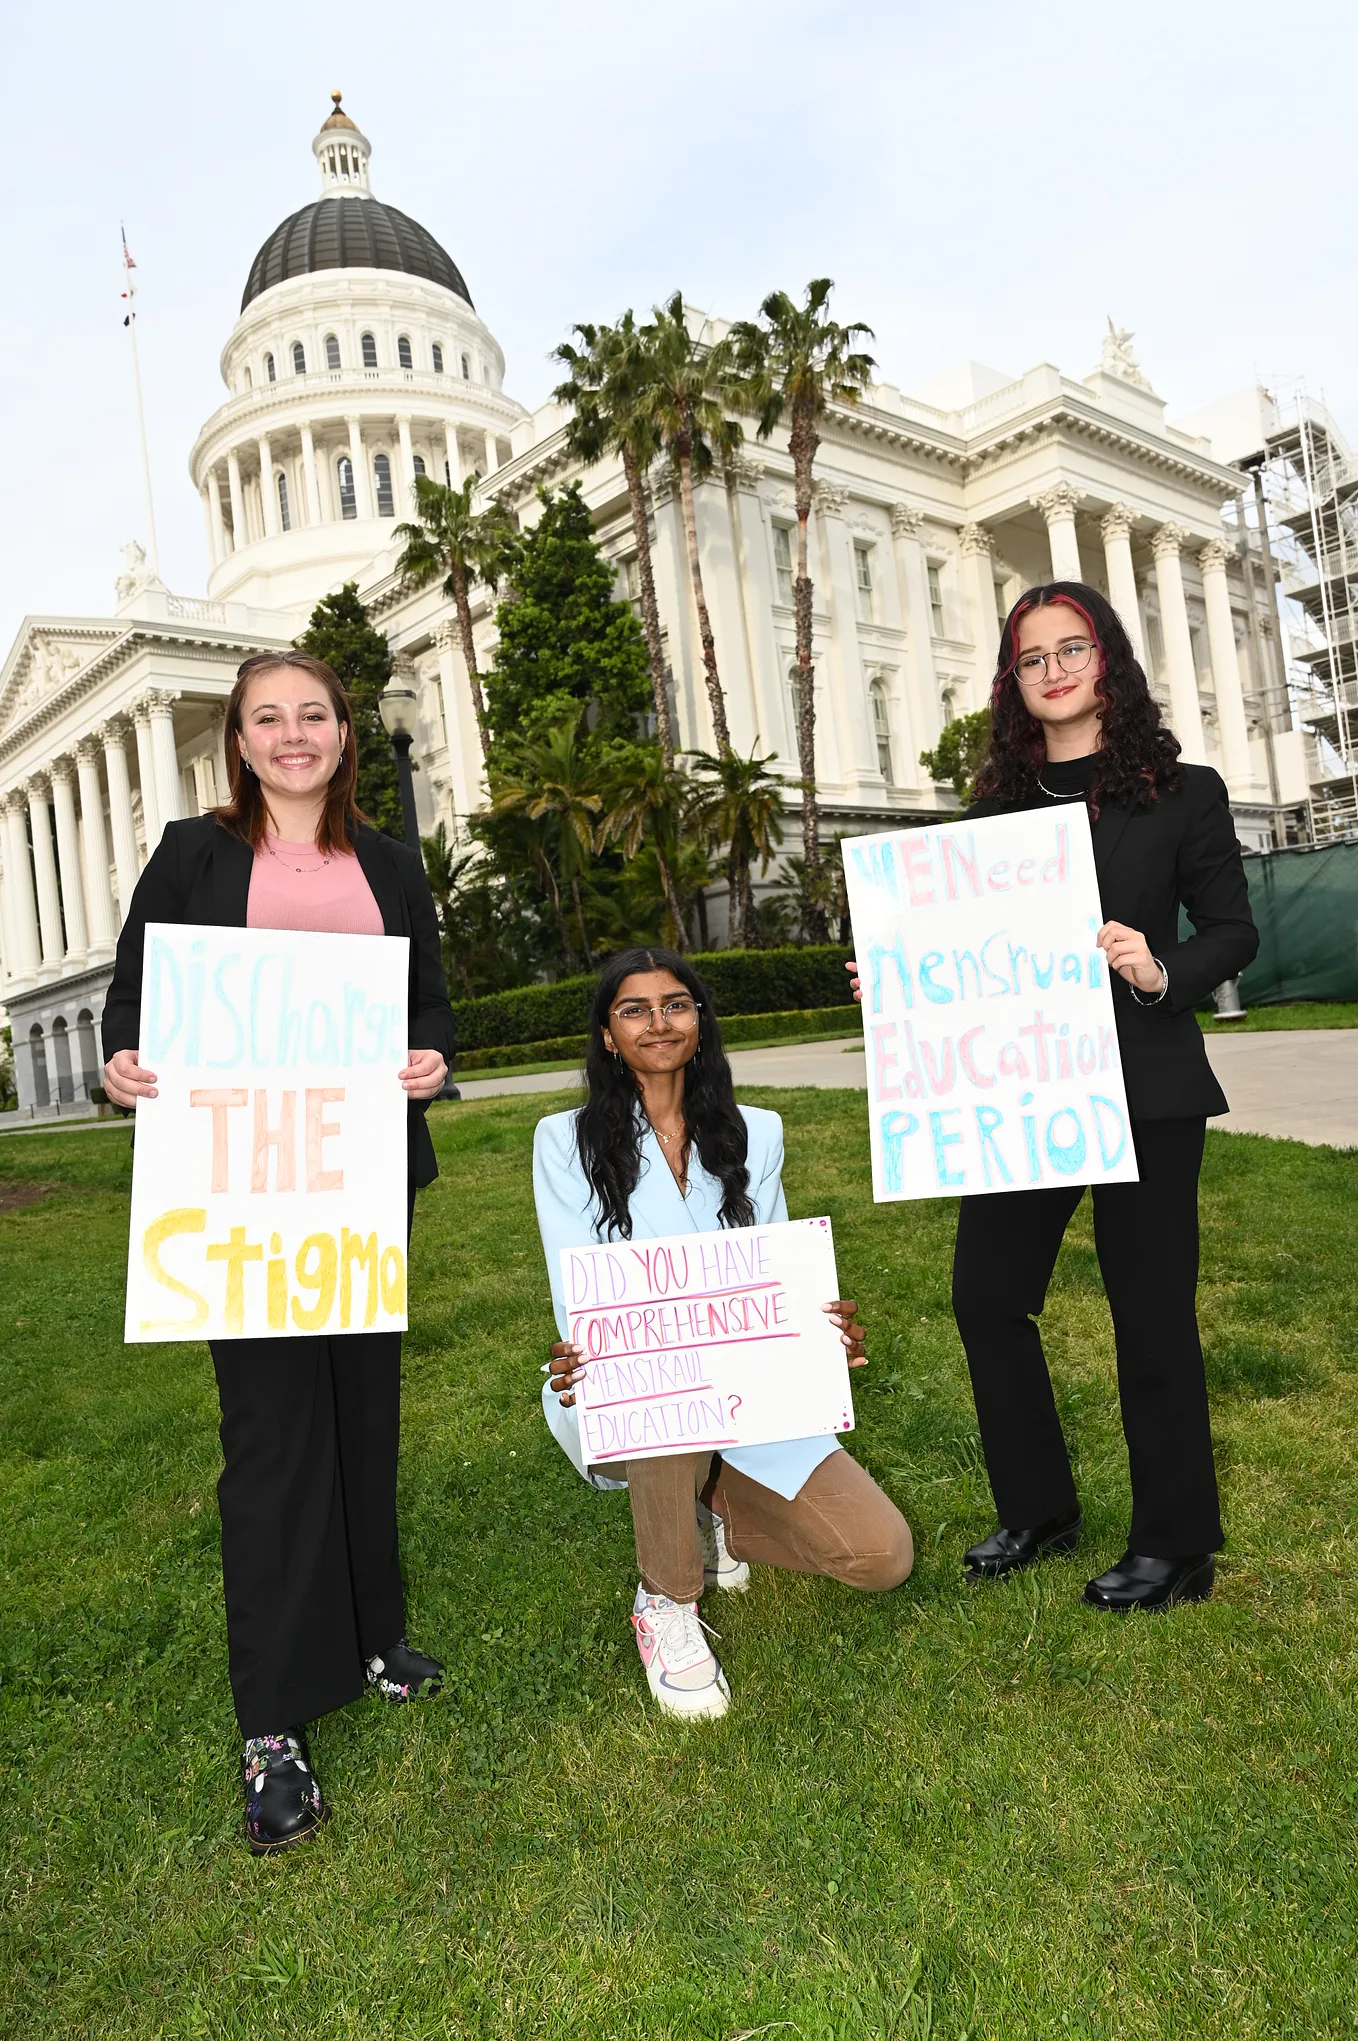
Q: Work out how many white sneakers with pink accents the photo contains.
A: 2